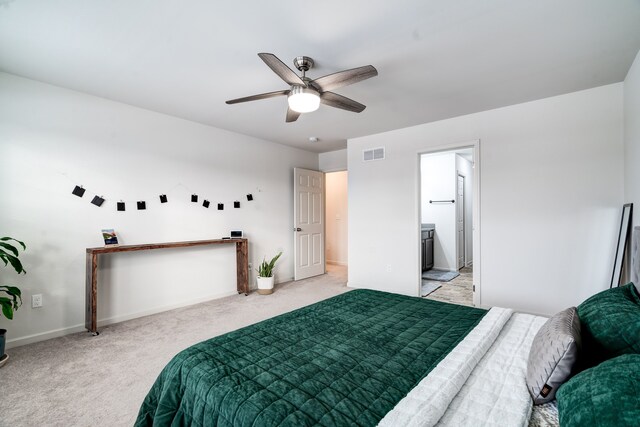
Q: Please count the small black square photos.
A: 10